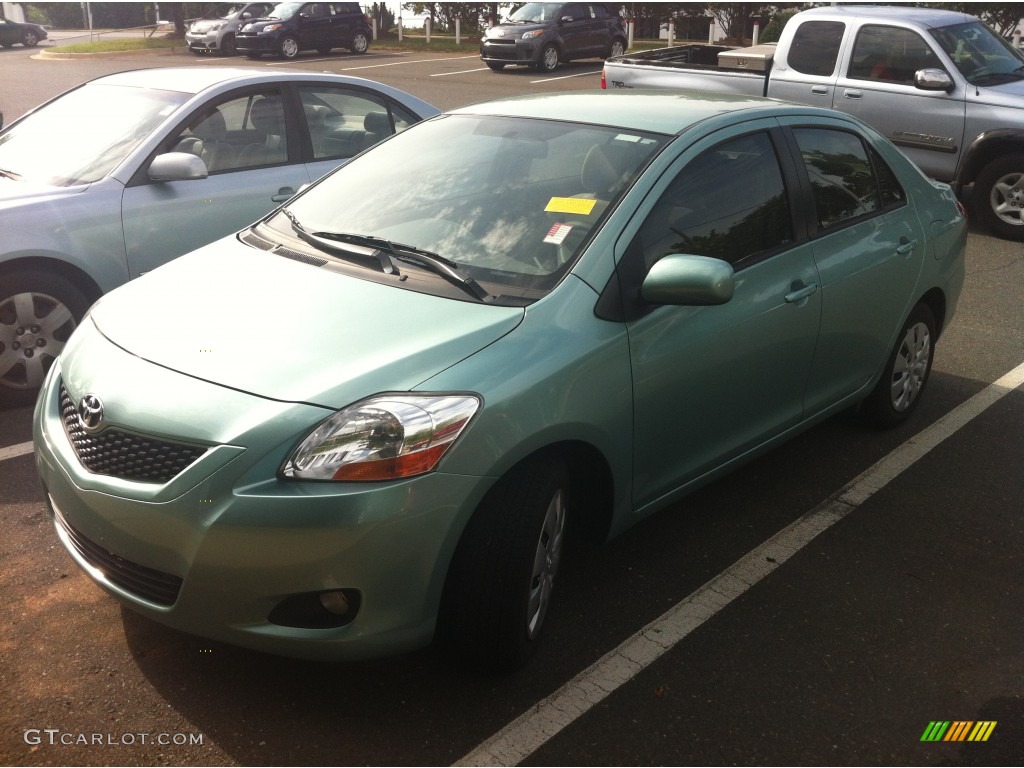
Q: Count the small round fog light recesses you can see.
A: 1